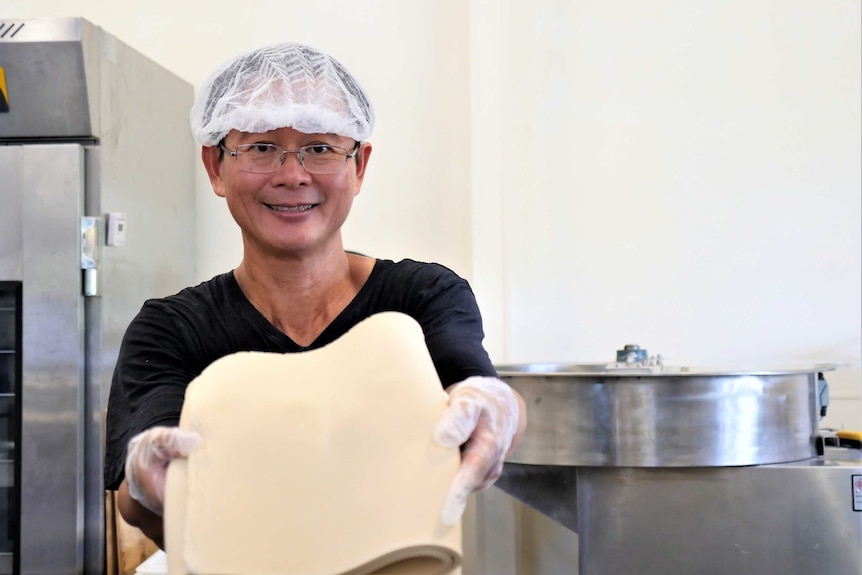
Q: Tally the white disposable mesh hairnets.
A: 1